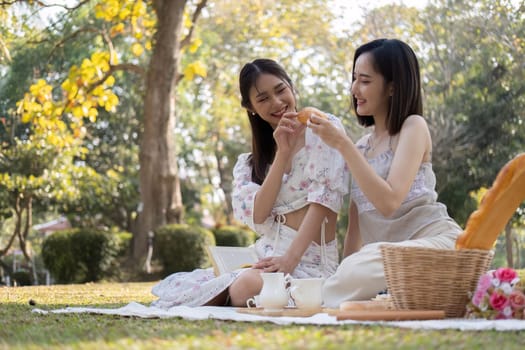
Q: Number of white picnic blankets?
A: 1